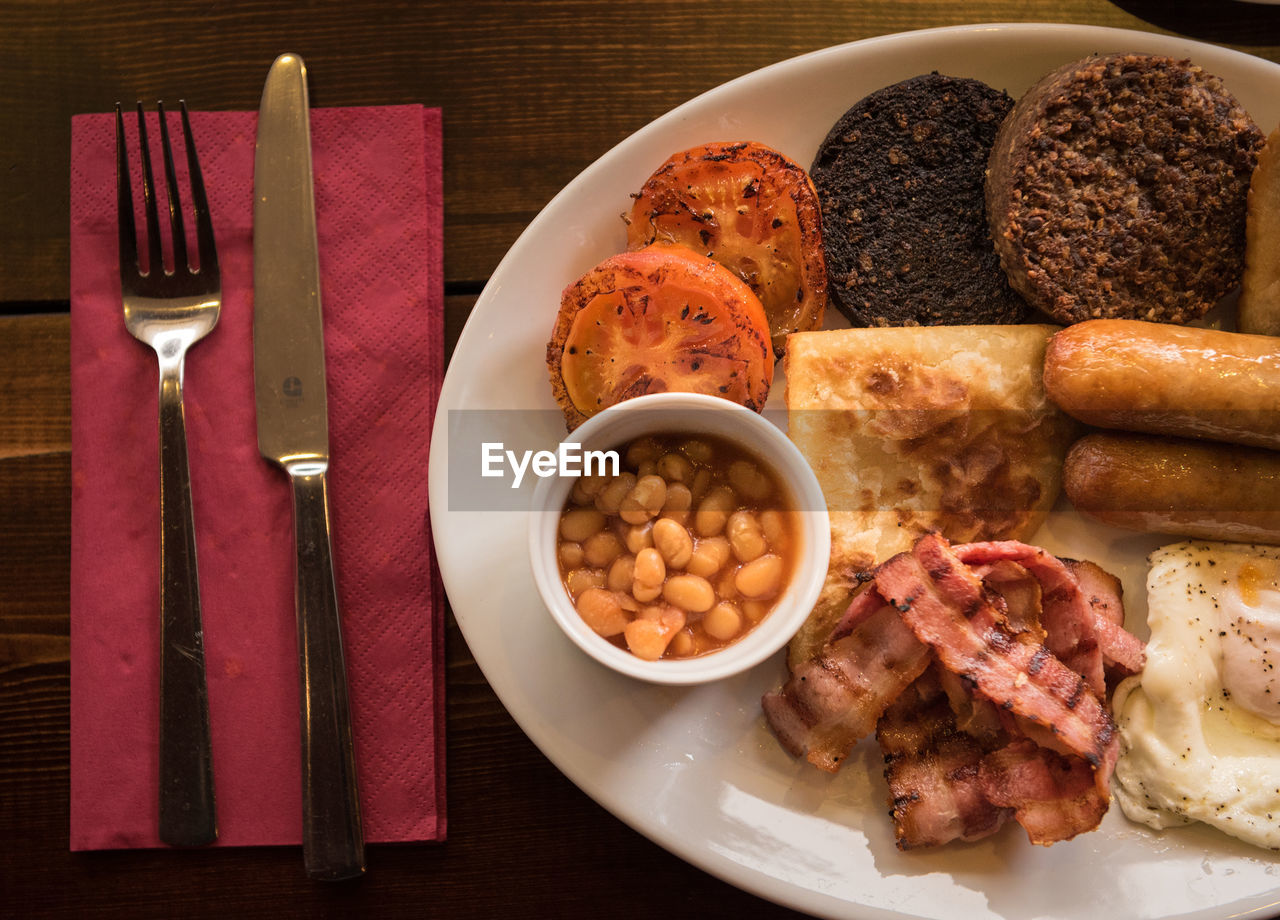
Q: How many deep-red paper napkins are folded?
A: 1